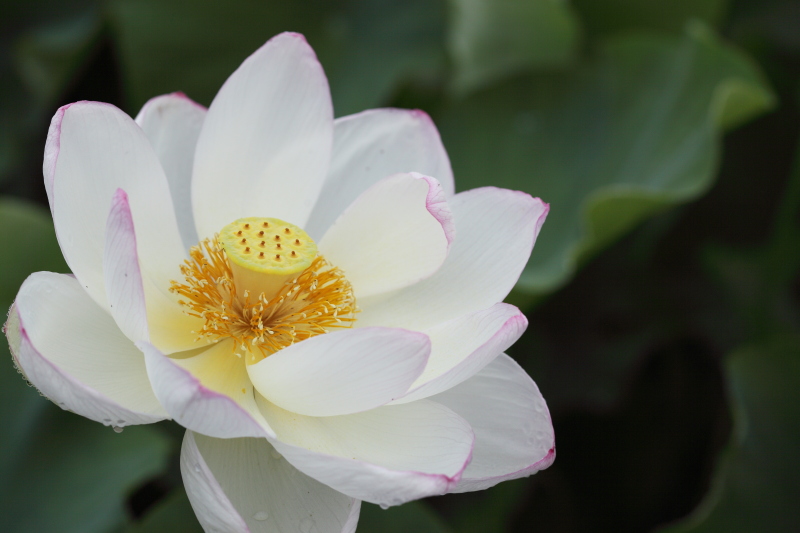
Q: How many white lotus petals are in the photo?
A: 14